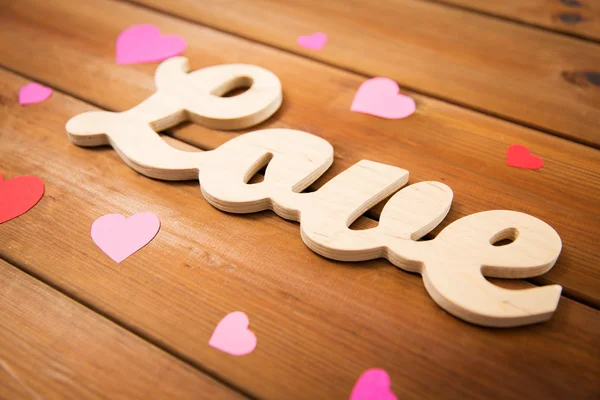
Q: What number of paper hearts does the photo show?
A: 9